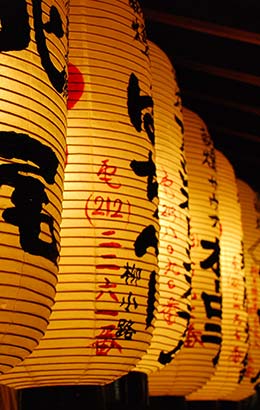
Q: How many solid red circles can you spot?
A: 1